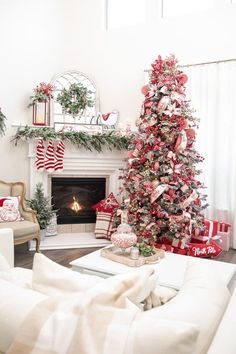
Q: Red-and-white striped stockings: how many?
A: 3